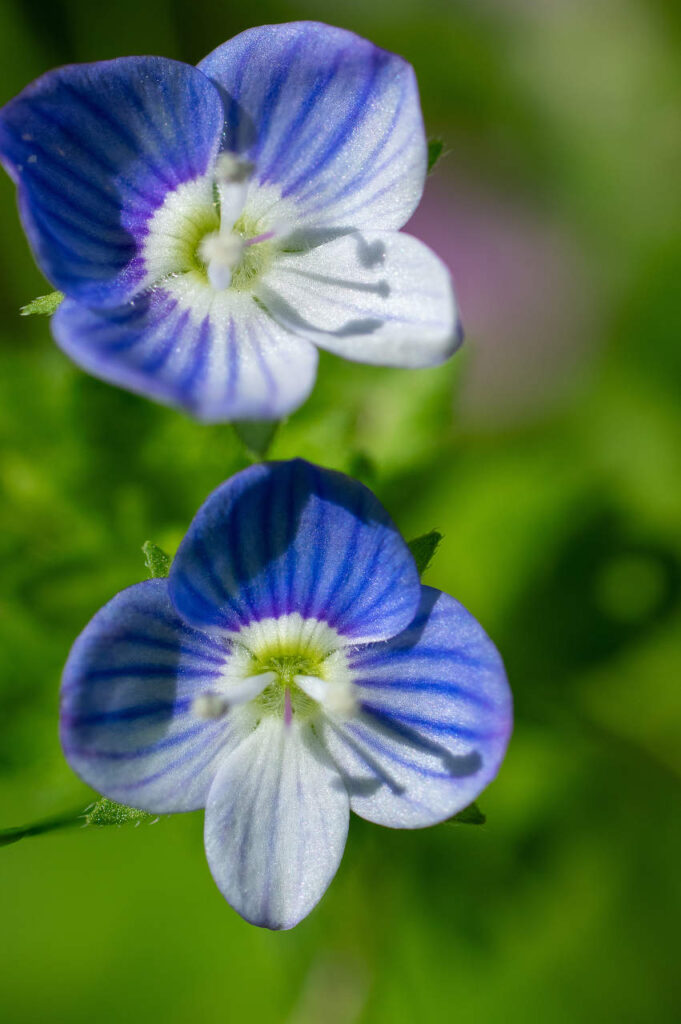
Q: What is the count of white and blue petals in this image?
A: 8